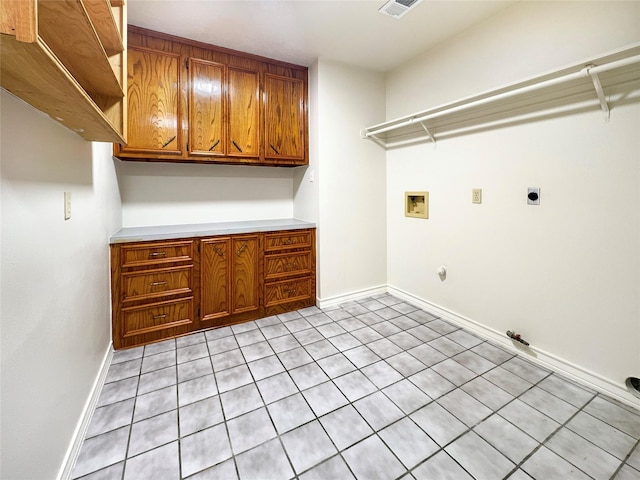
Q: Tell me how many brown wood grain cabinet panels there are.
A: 12